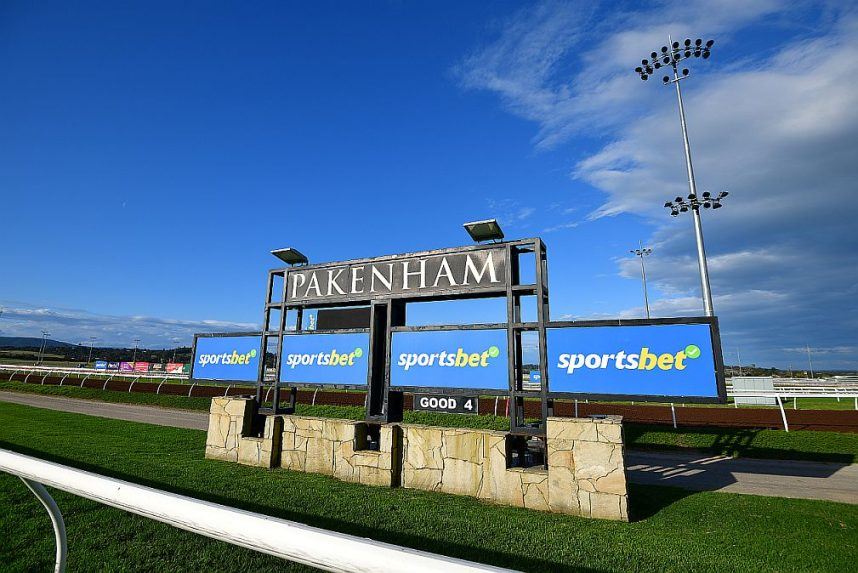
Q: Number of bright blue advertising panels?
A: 4